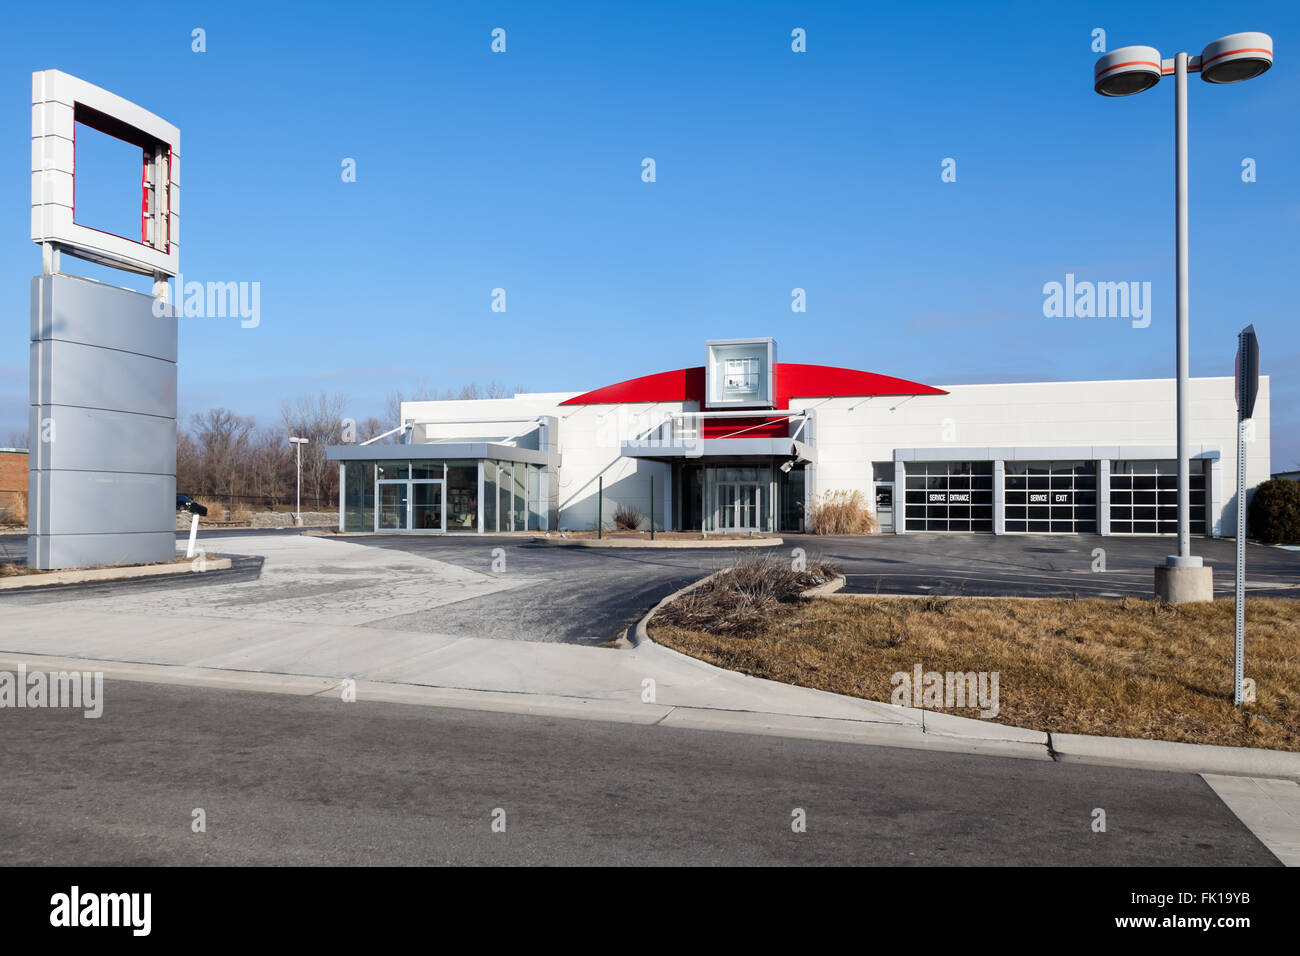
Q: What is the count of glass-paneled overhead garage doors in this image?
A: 3